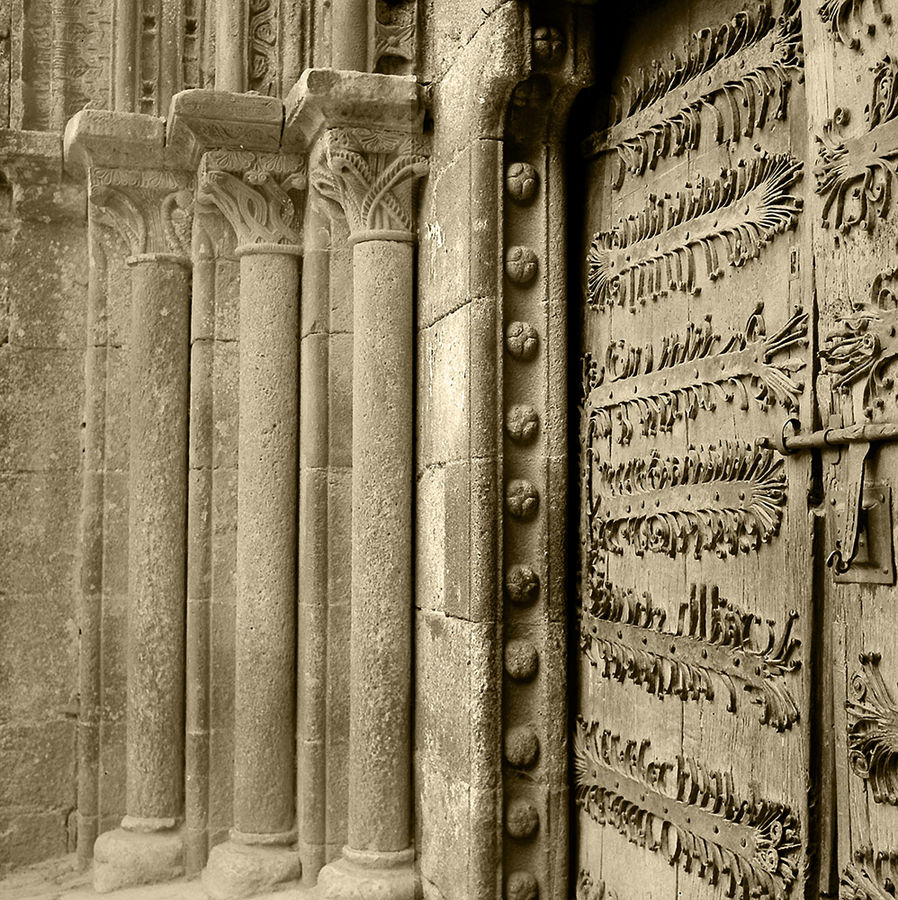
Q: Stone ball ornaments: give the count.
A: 12